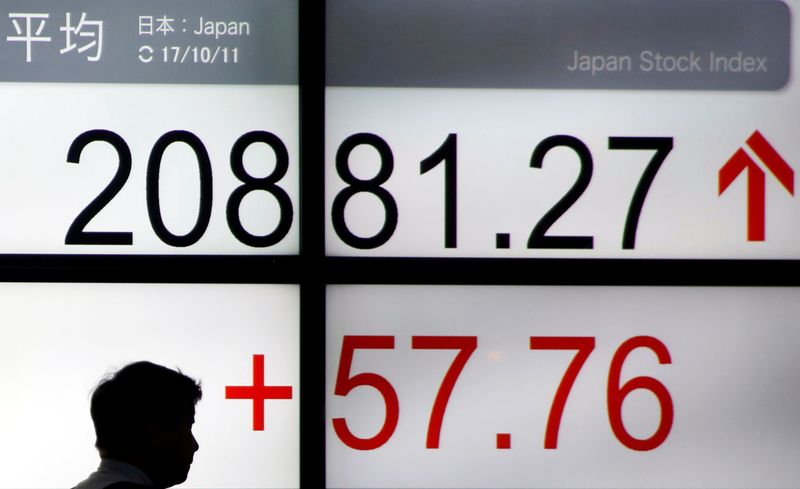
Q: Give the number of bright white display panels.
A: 4